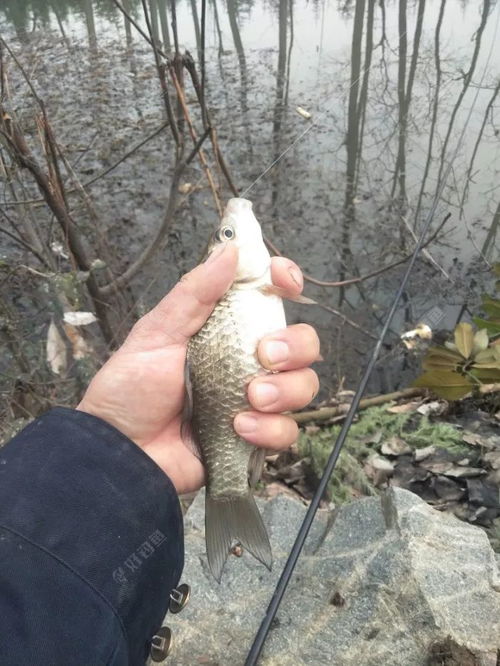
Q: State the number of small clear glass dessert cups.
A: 0